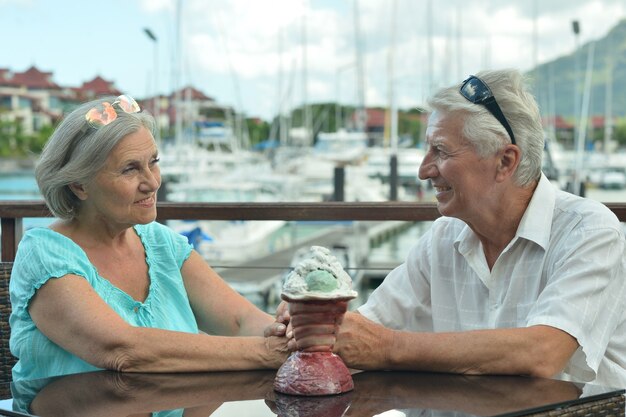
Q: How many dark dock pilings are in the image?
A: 2